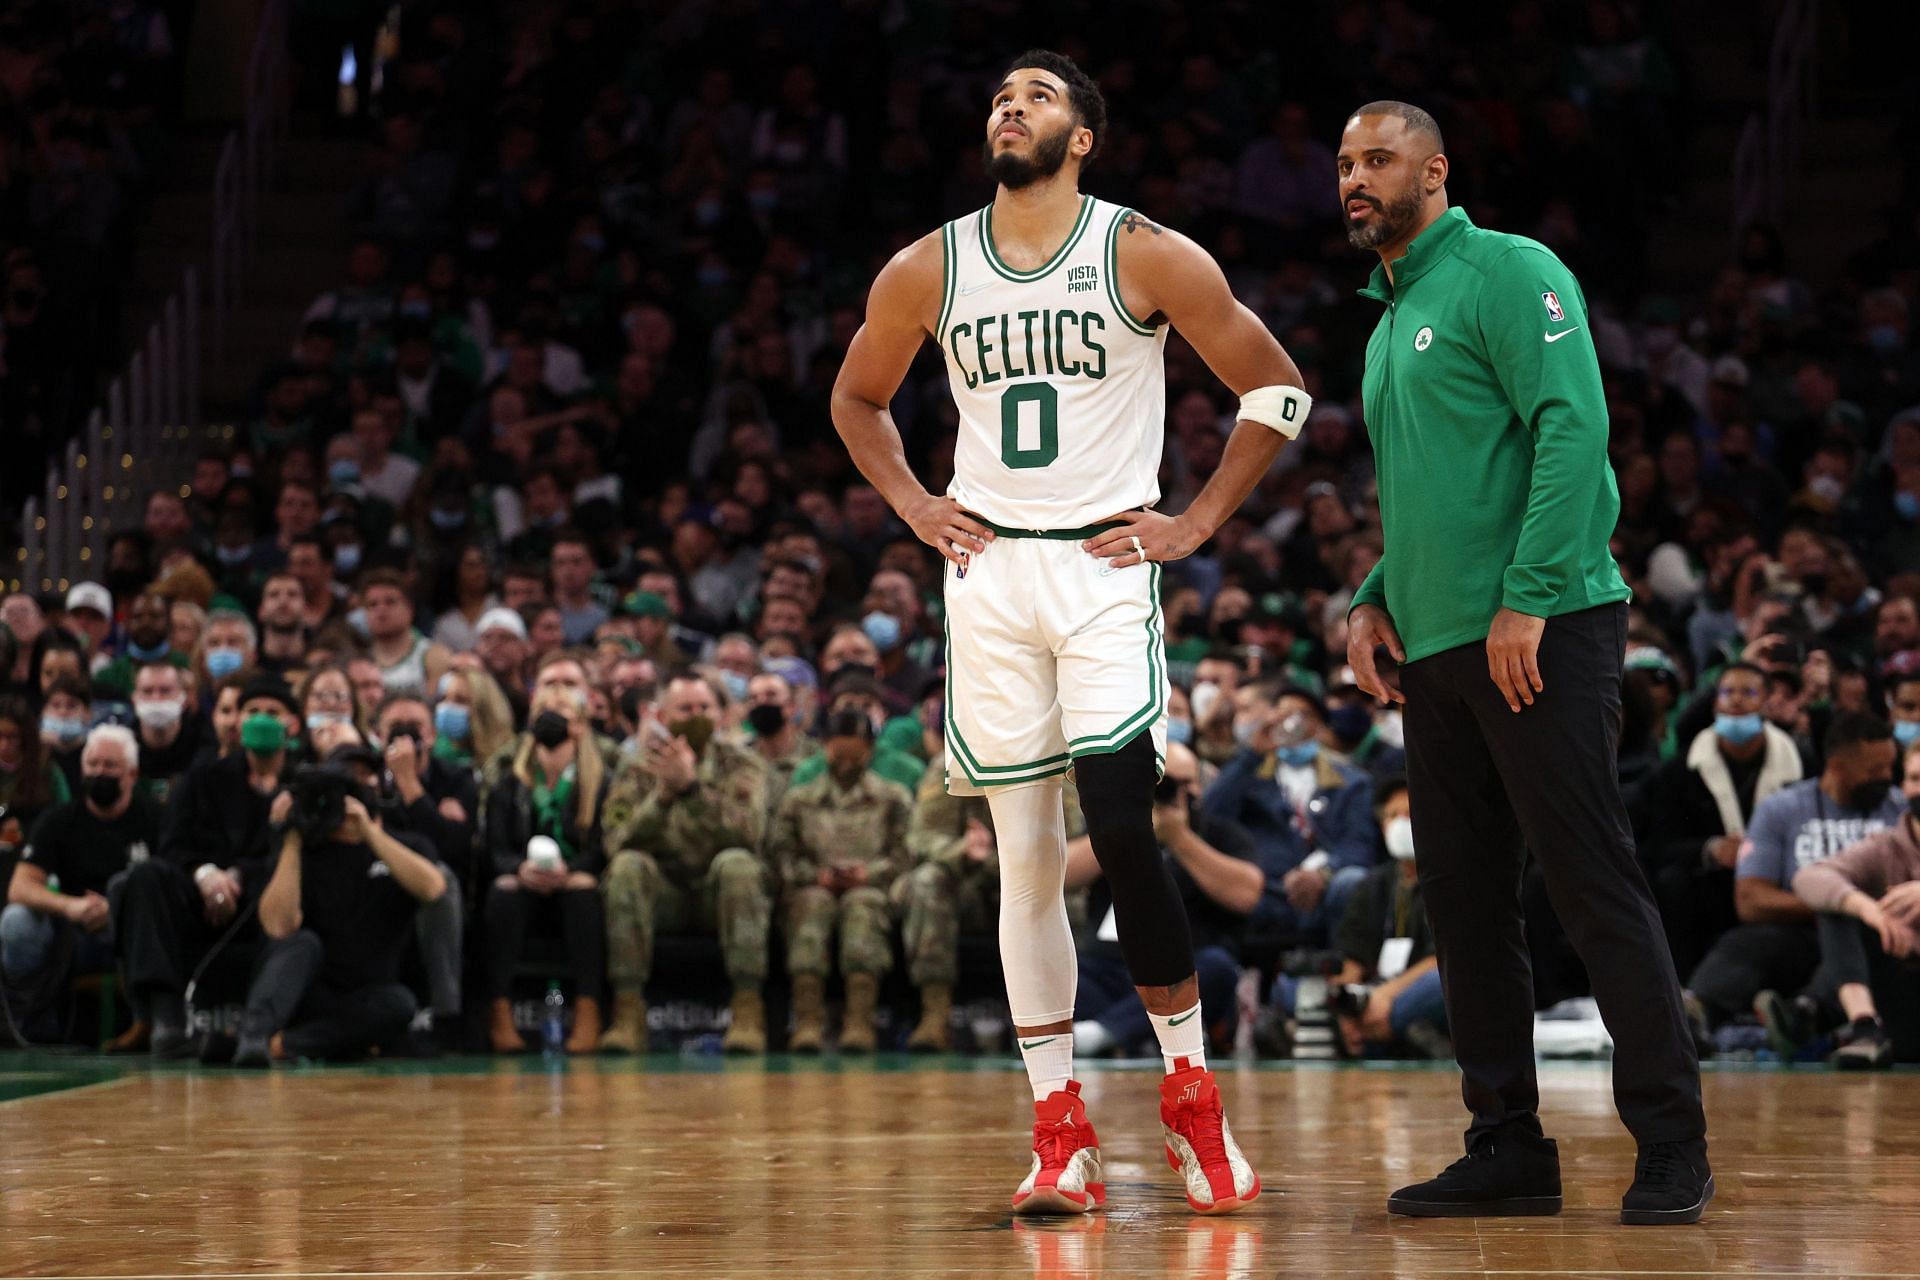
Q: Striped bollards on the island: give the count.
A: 0